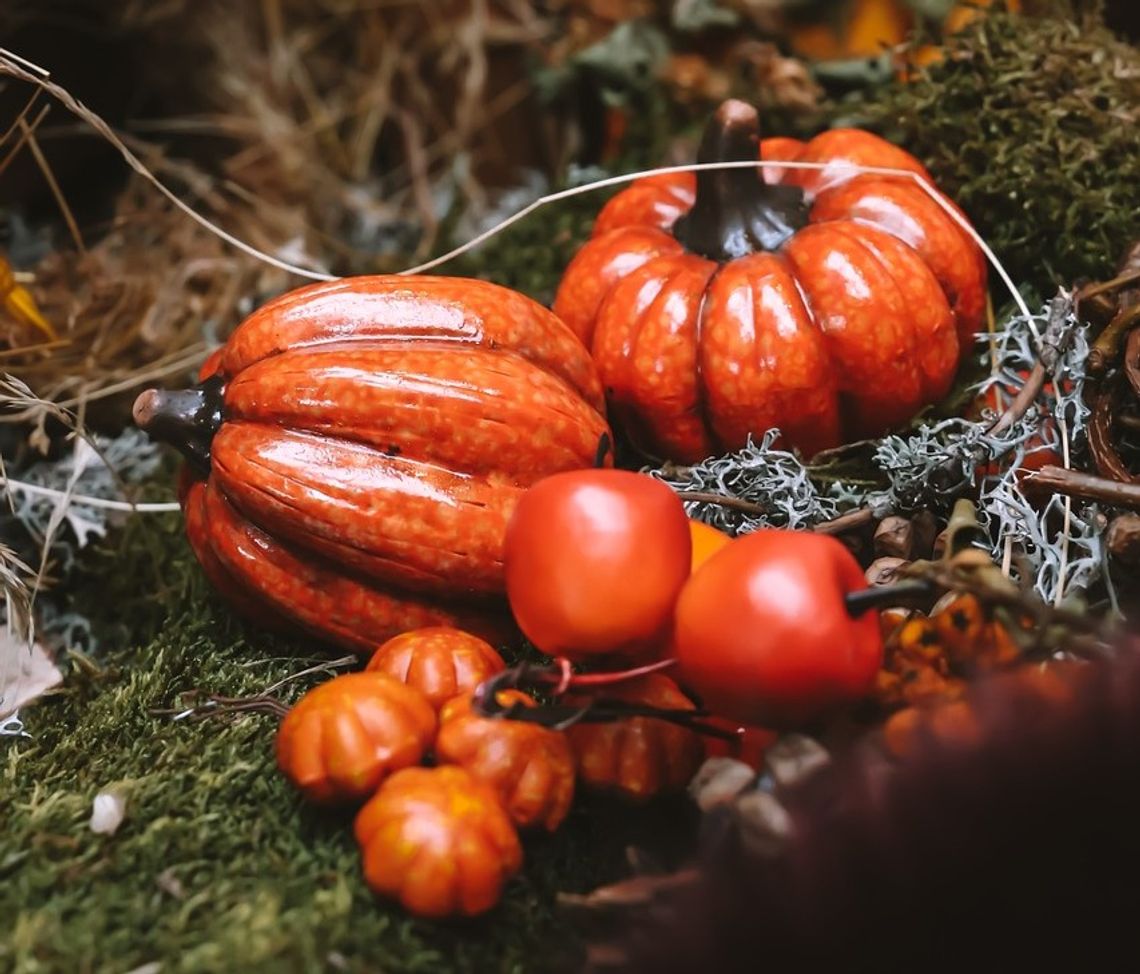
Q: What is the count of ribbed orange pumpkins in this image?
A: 7